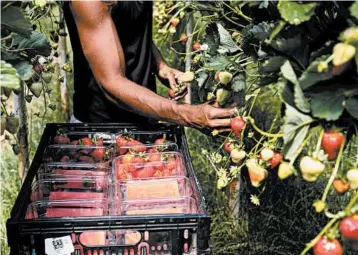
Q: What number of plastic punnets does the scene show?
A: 10